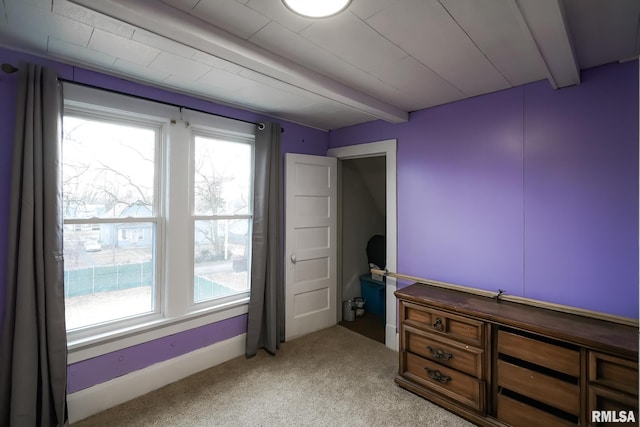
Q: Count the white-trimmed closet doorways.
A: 1